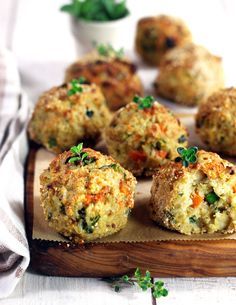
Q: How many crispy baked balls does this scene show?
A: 8